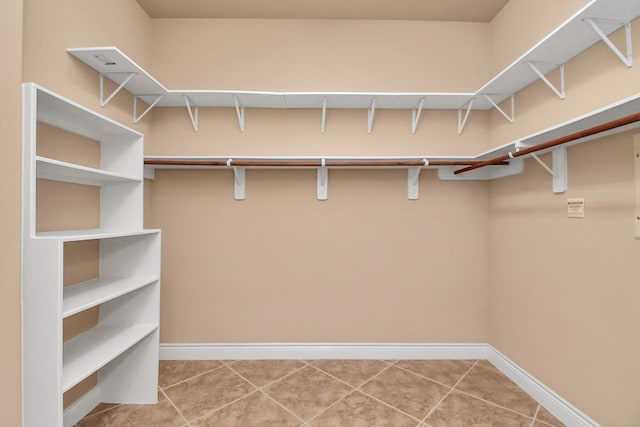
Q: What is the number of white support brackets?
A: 15